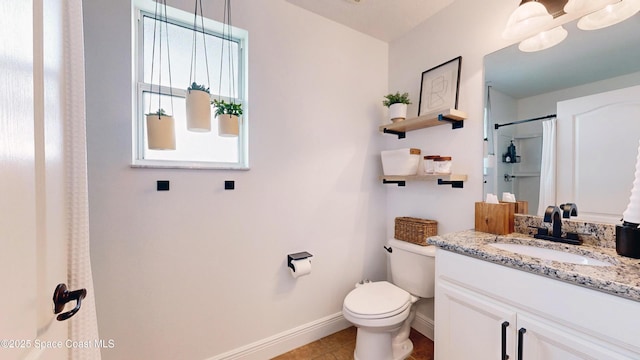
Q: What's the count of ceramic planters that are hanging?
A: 3